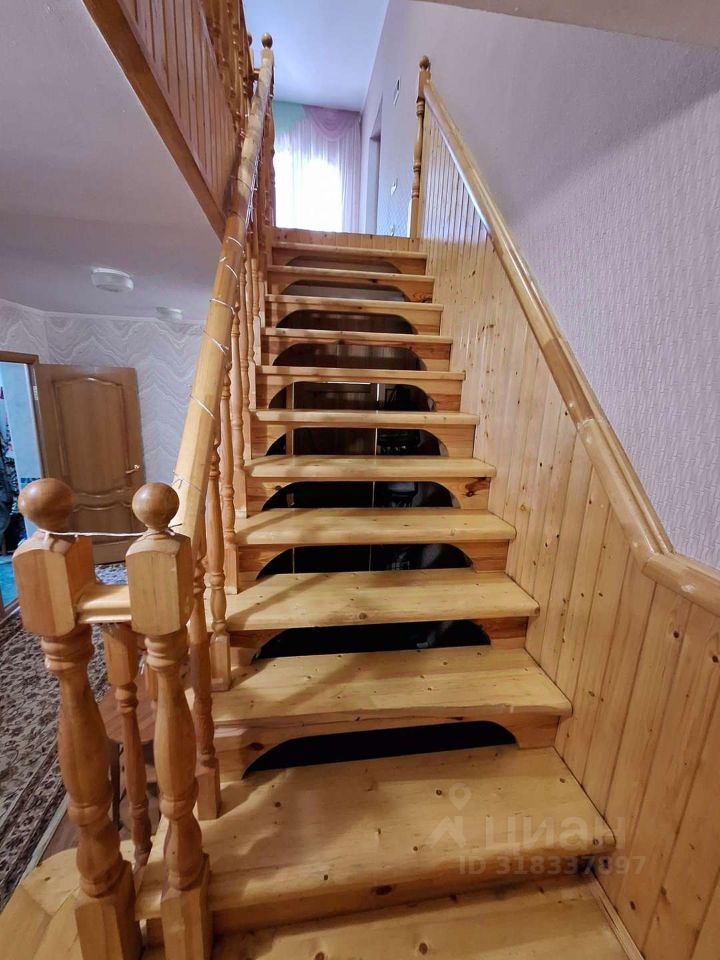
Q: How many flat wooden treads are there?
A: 12